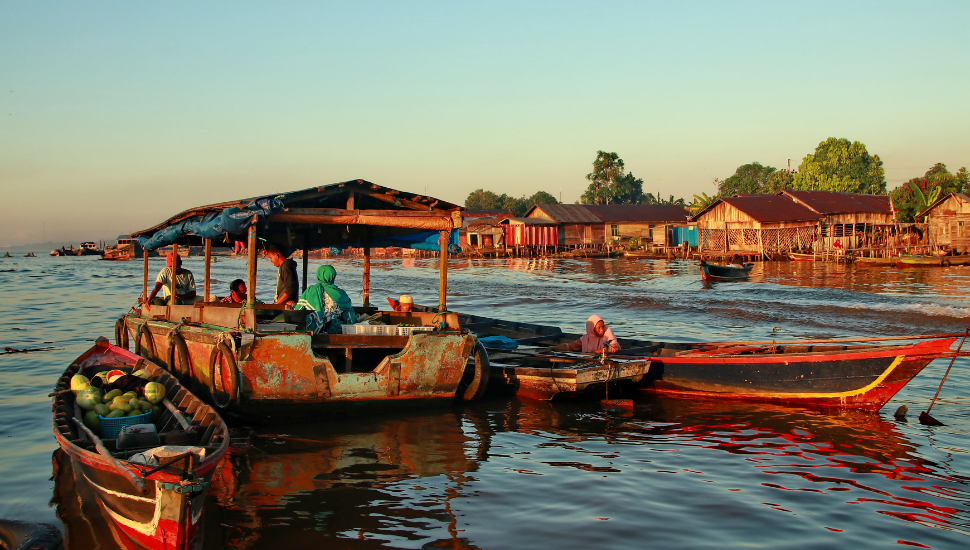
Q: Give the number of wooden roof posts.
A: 7